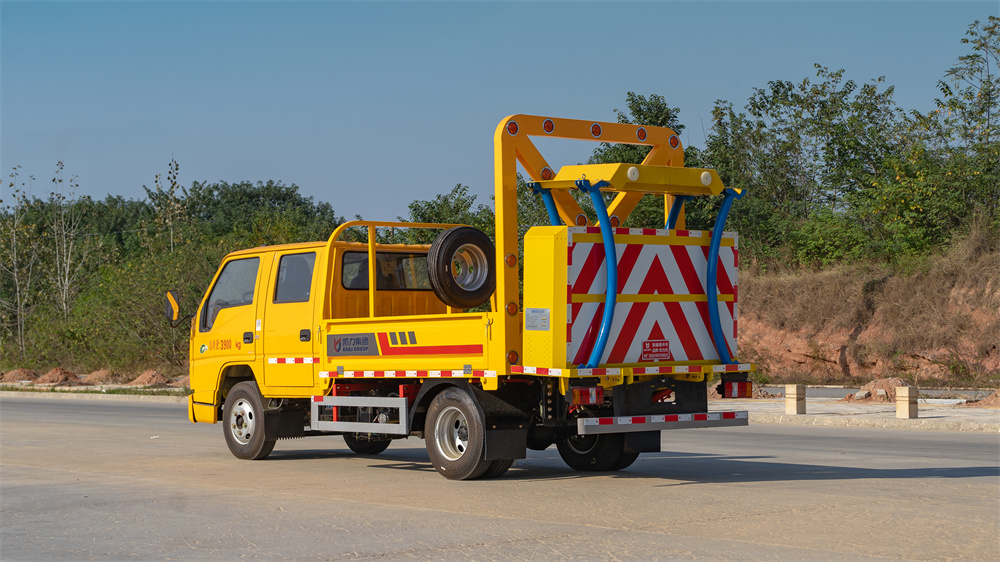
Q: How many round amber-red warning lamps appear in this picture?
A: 11